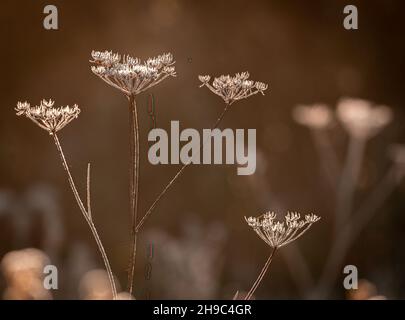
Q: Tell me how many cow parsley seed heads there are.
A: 4